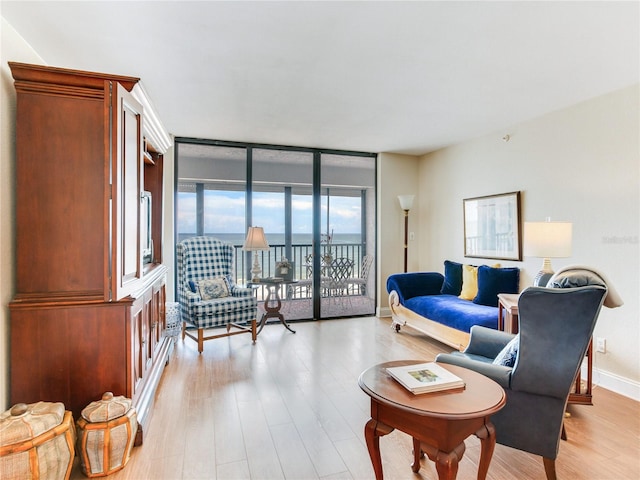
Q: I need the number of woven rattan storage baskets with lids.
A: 2